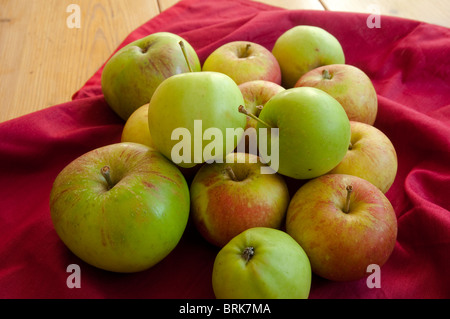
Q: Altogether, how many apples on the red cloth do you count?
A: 13